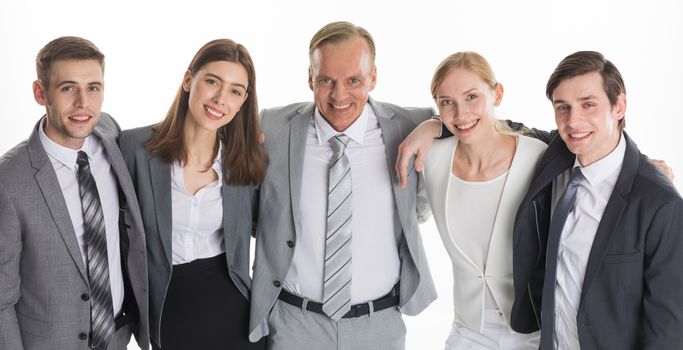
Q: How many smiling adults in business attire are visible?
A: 5